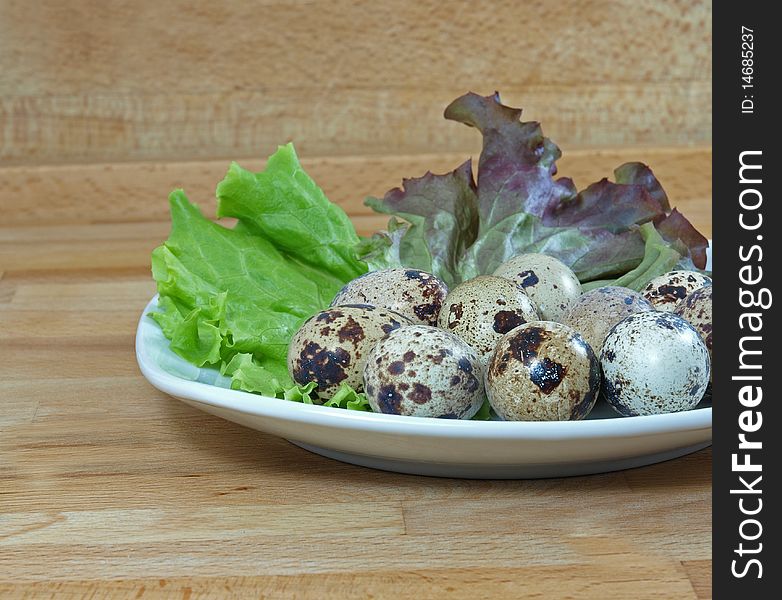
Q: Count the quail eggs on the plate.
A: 10